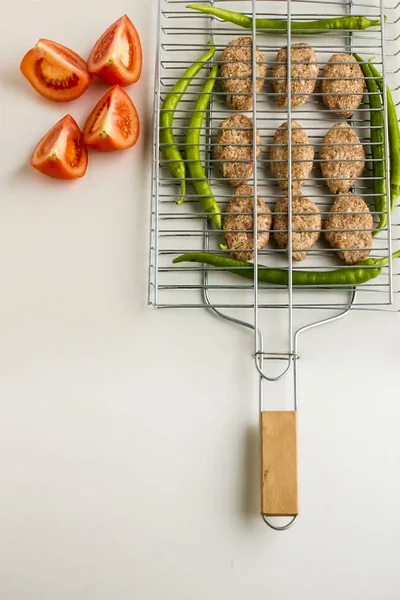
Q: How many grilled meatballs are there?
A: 9